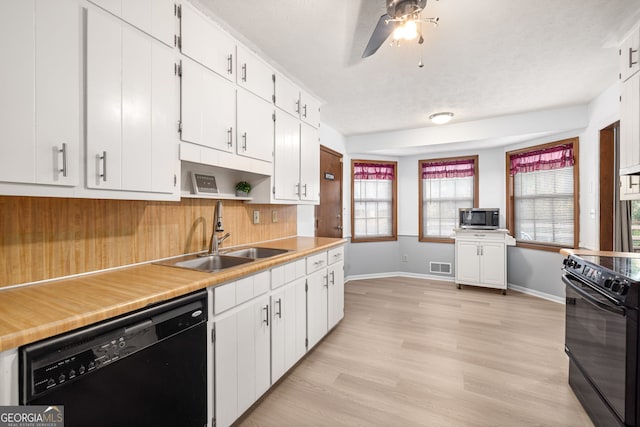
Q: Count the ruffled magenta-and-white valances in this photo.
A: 3